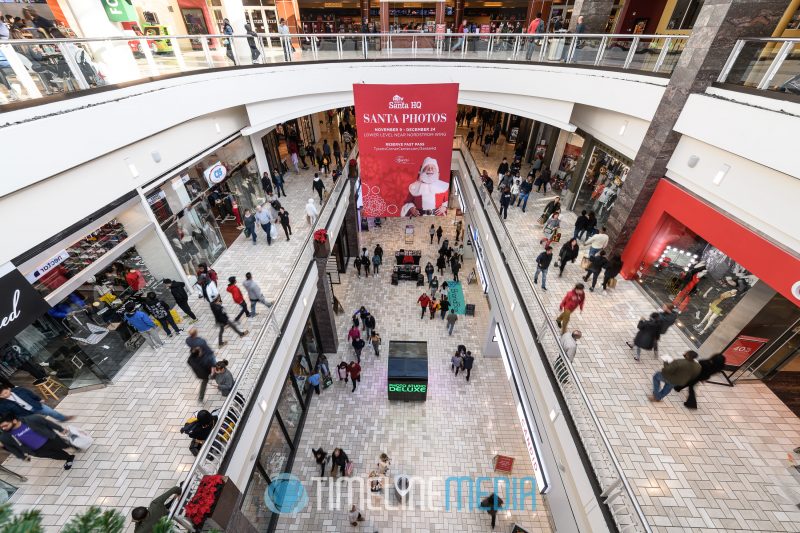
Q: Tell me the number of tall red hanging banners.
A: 1